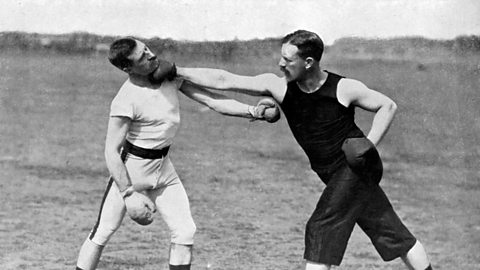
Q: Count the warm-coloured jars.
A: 0